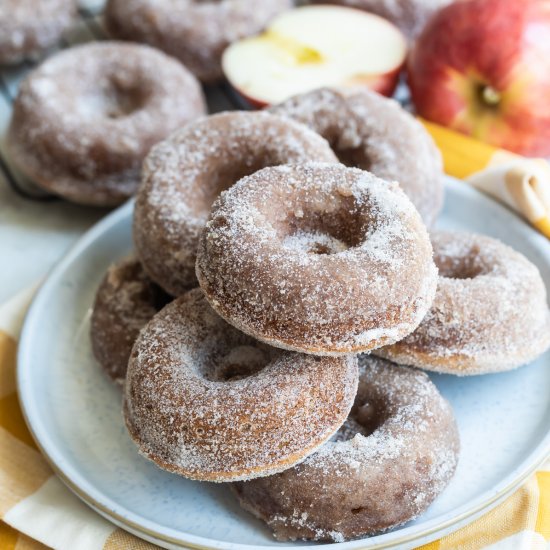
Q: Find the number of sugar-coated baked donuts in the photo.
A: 11